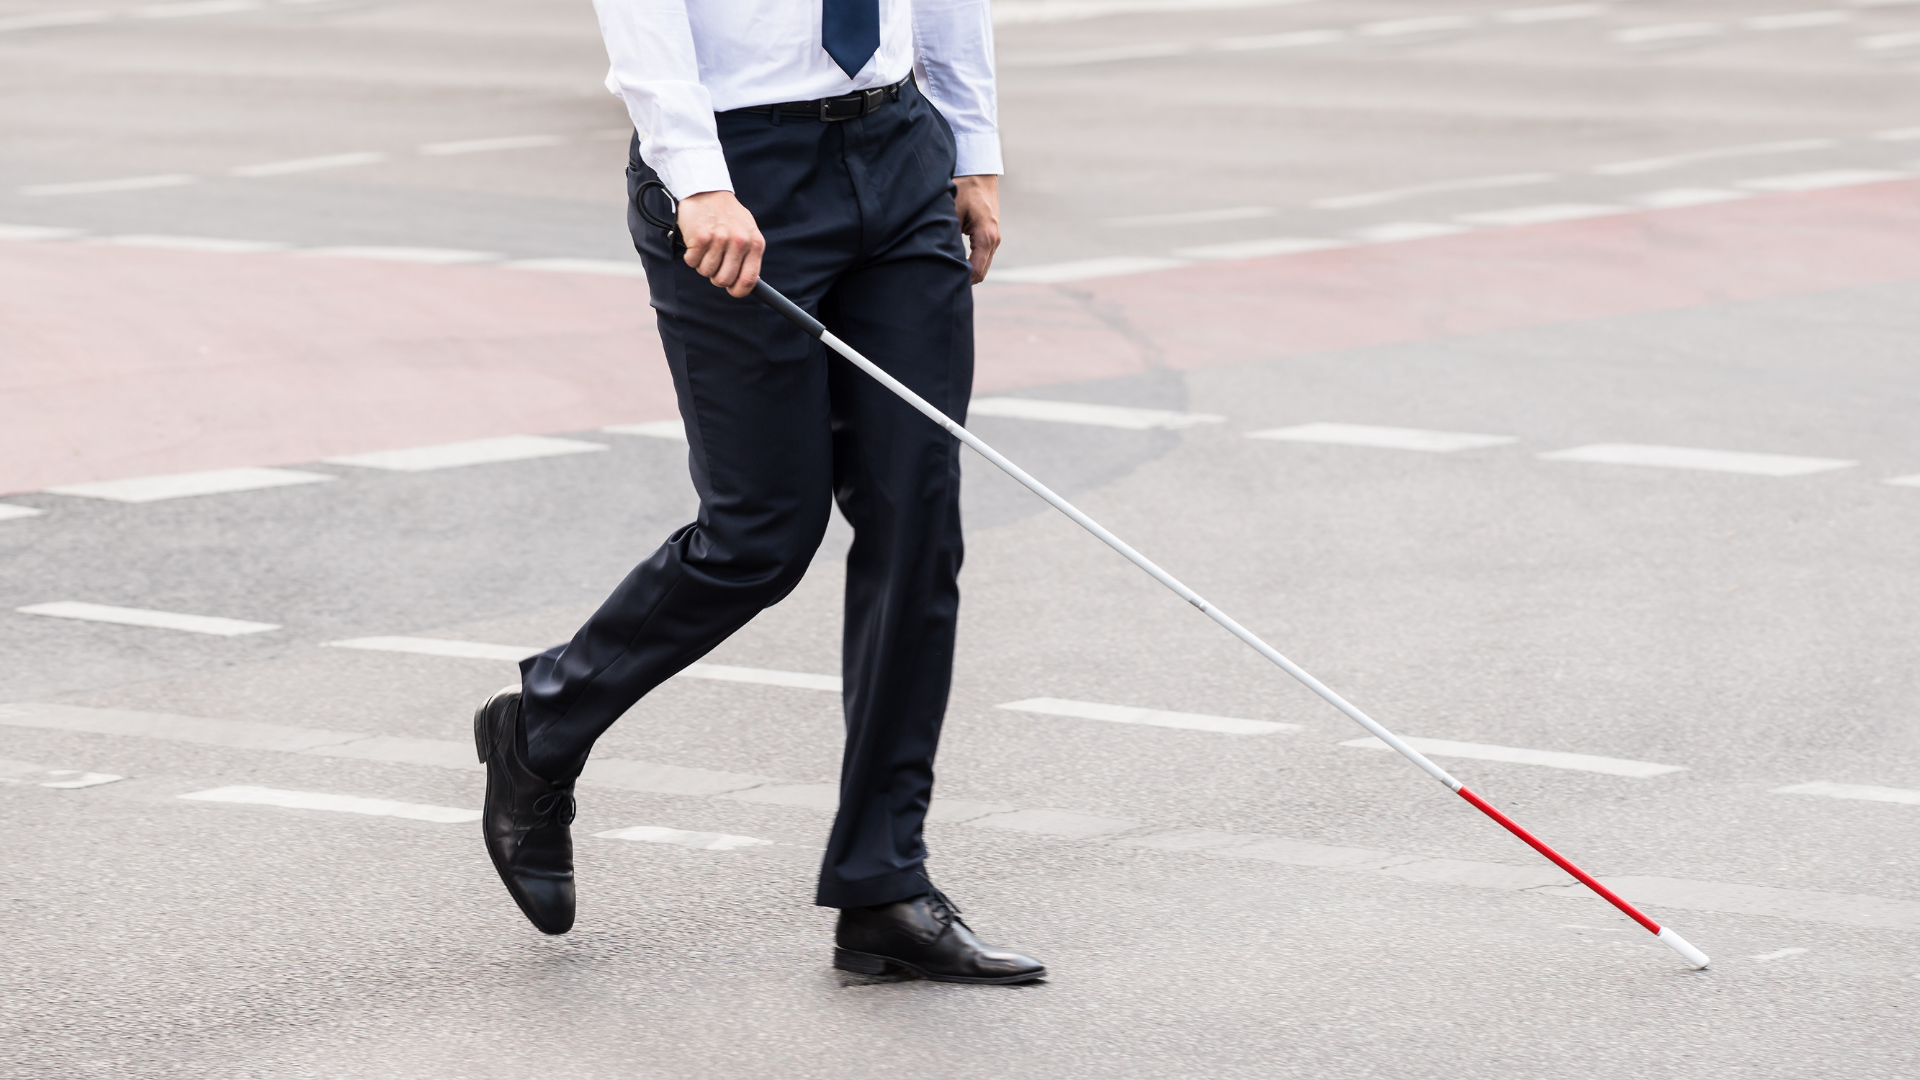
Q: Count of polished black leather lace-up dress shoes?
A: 2